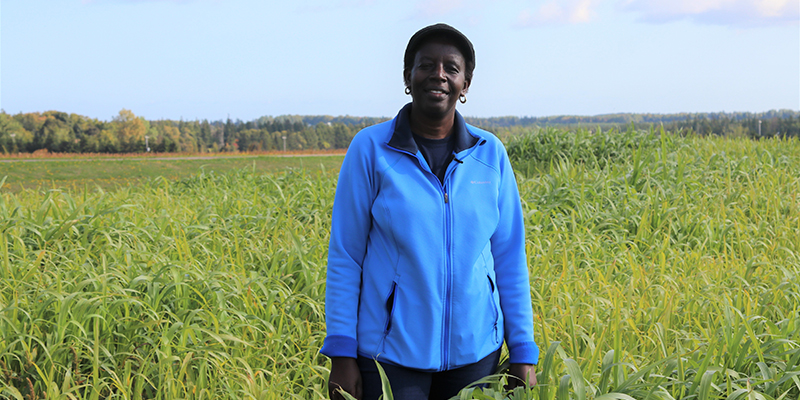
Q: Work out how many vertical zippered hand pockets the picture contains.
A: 2